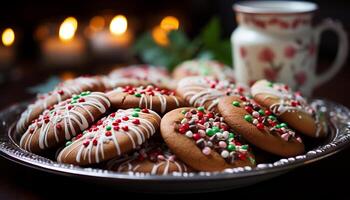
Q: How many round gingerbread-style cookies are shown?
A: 11